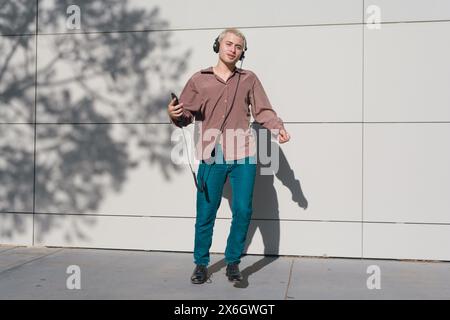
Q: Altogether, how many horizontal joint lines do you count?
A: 3